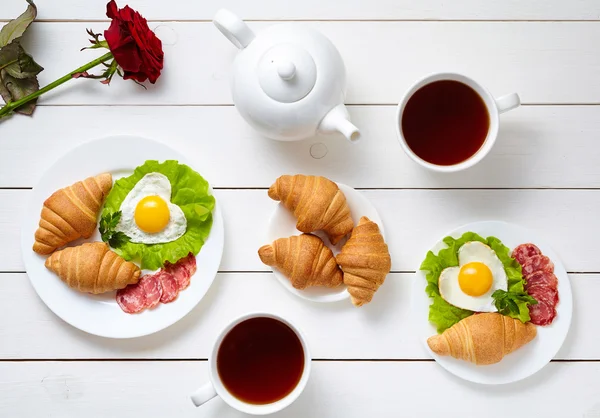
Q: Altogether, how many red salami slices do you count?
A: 10